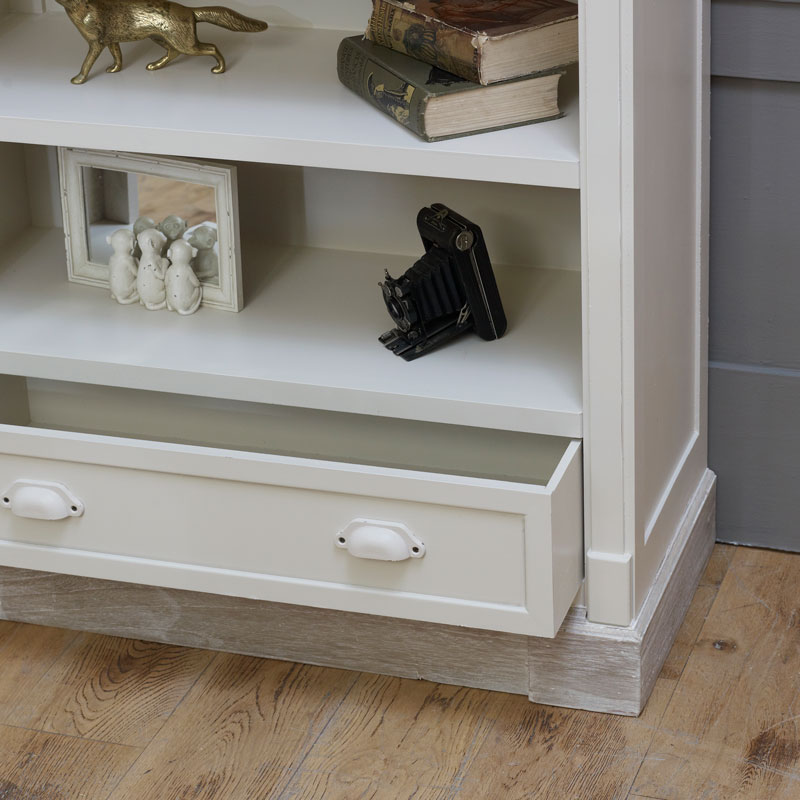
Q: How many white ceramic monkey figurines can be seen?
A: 3